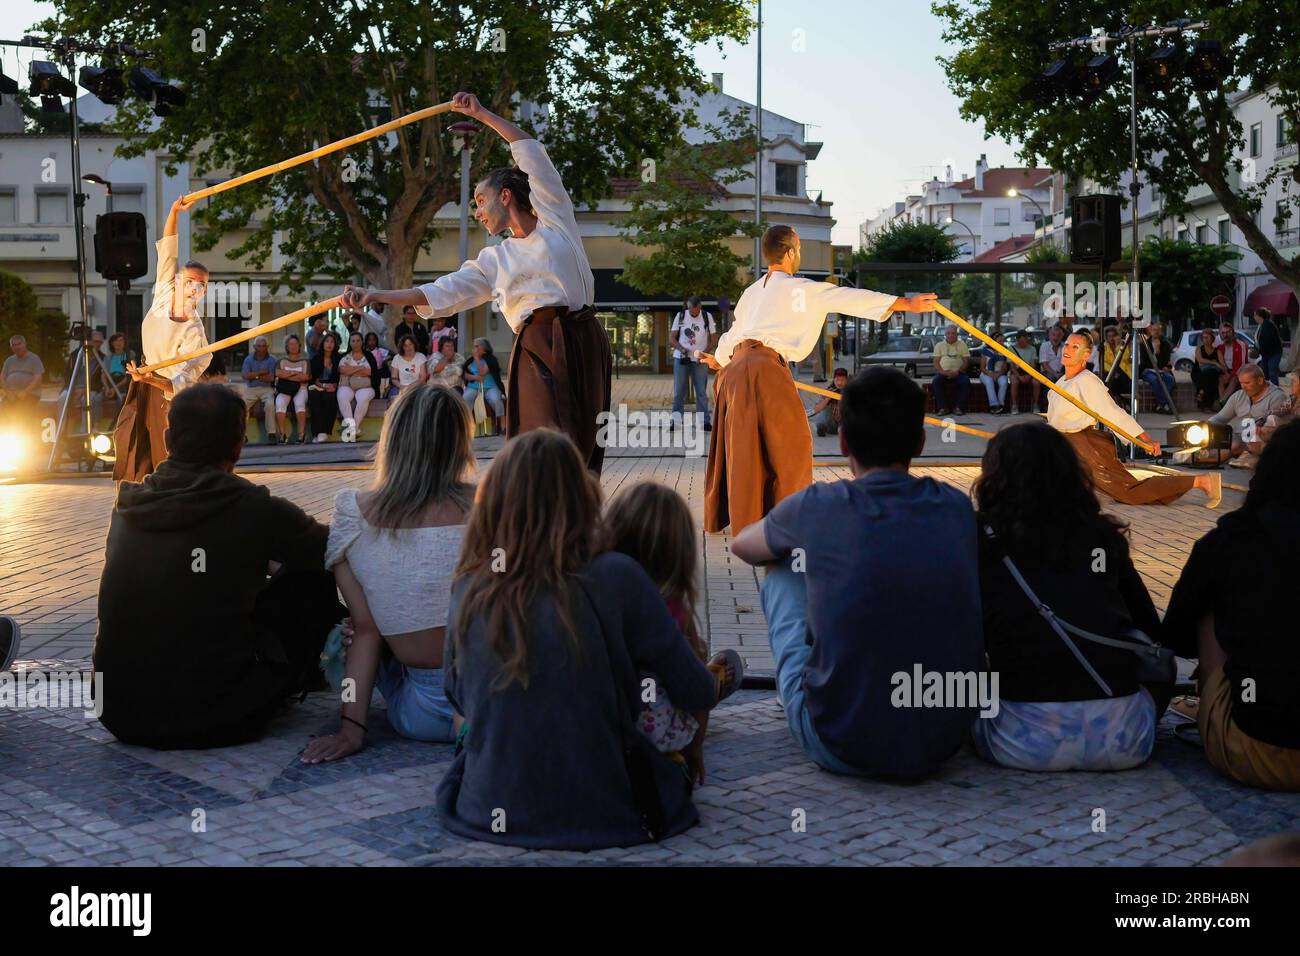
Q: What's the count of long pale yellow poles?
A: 4